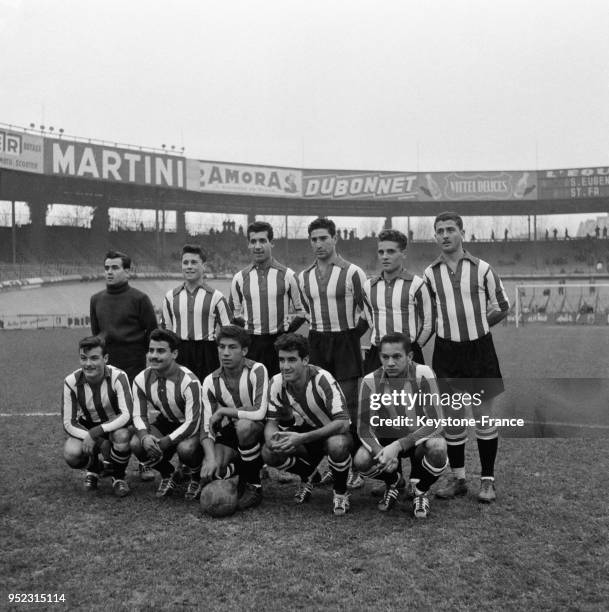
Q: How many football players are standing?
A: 6